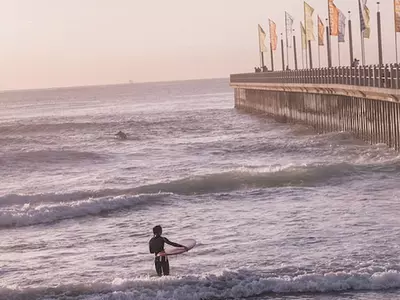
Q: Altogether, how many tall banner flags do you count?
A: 11